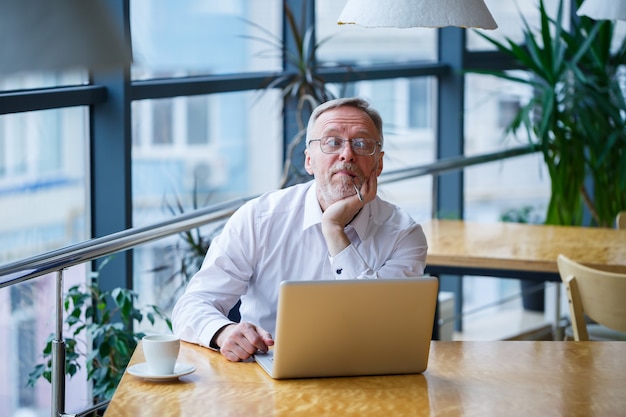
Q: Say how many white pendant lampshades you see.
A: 2